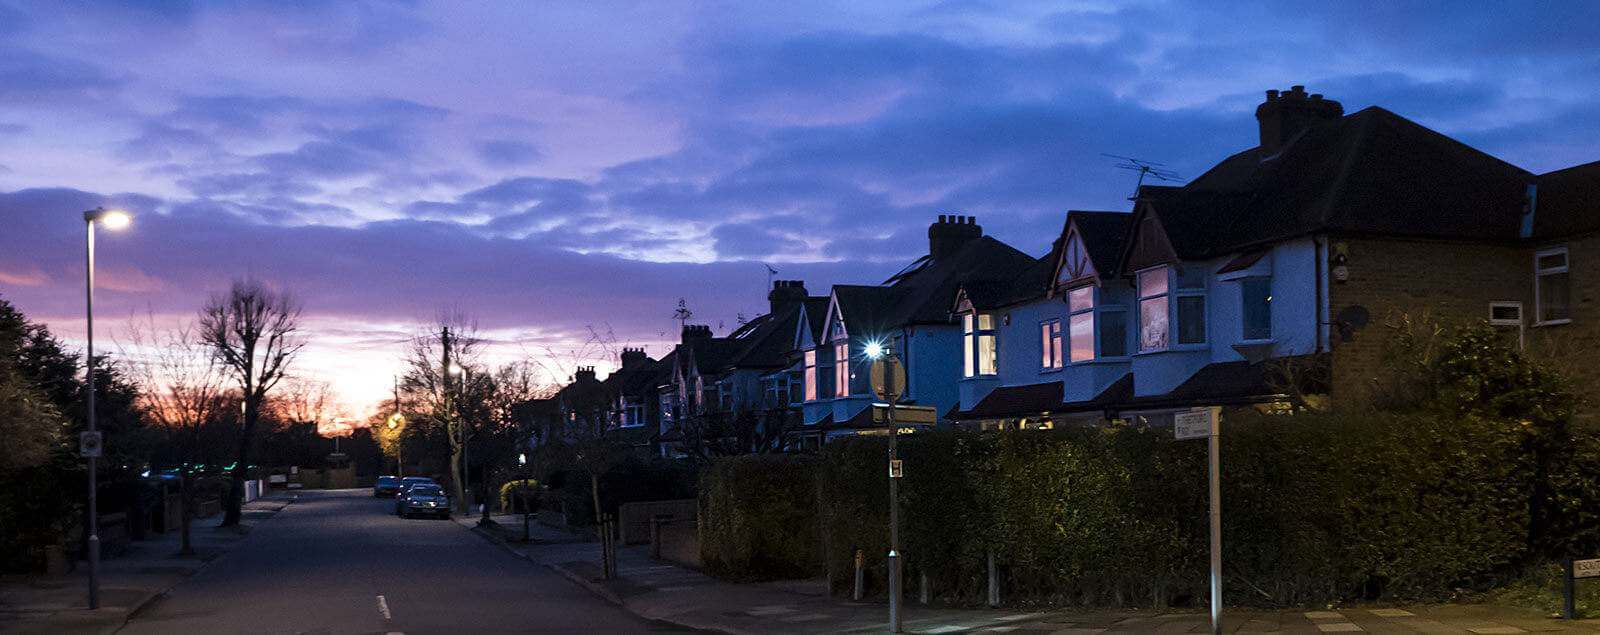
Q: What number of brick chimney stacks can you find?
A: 6